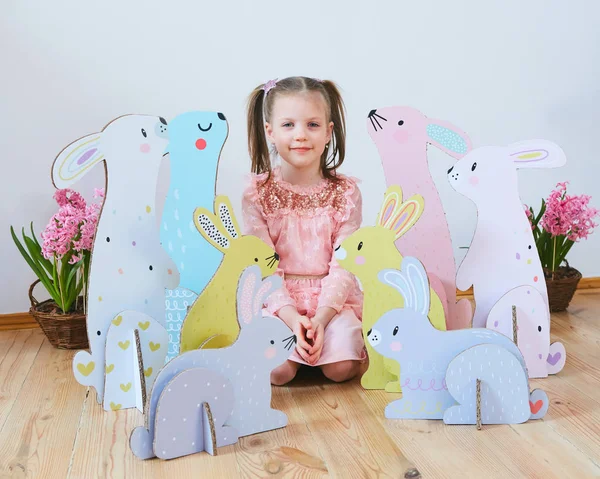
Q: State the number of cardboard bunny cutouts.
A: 8